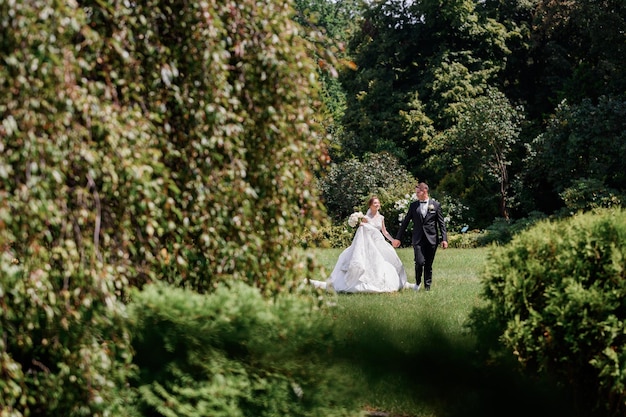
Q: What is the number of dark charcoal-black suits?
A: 1